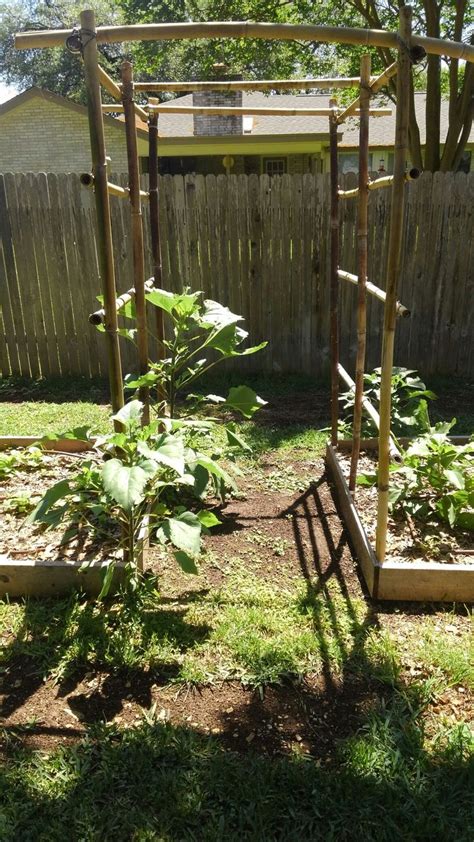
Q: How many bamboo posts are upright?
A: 6